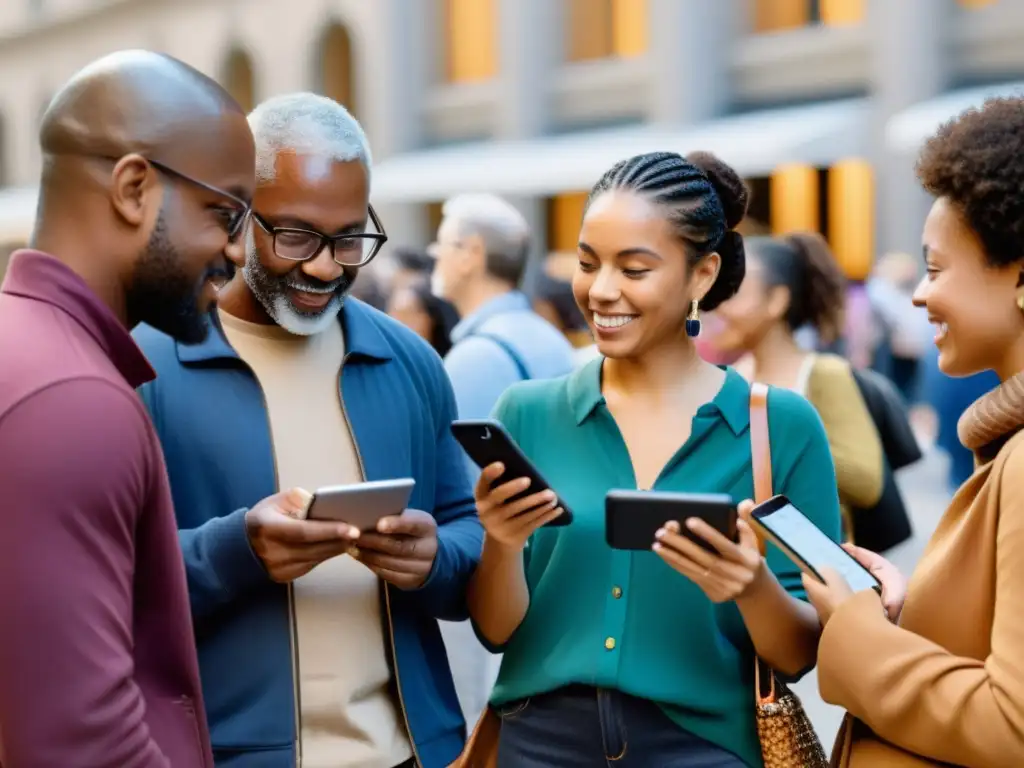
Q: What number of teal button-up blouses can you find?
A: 1